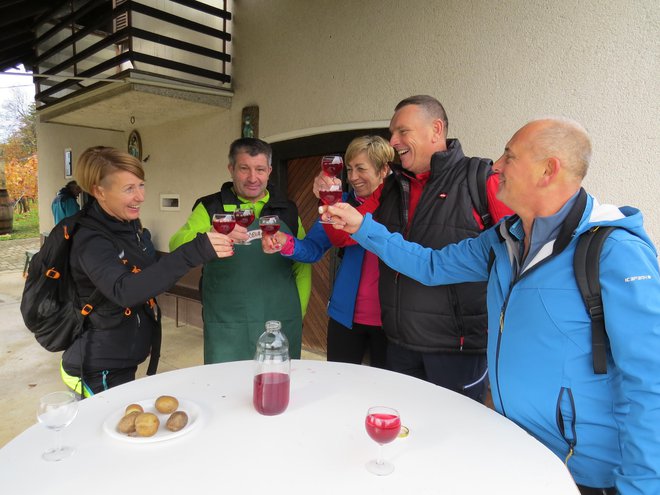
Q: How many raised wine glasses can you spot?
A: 5